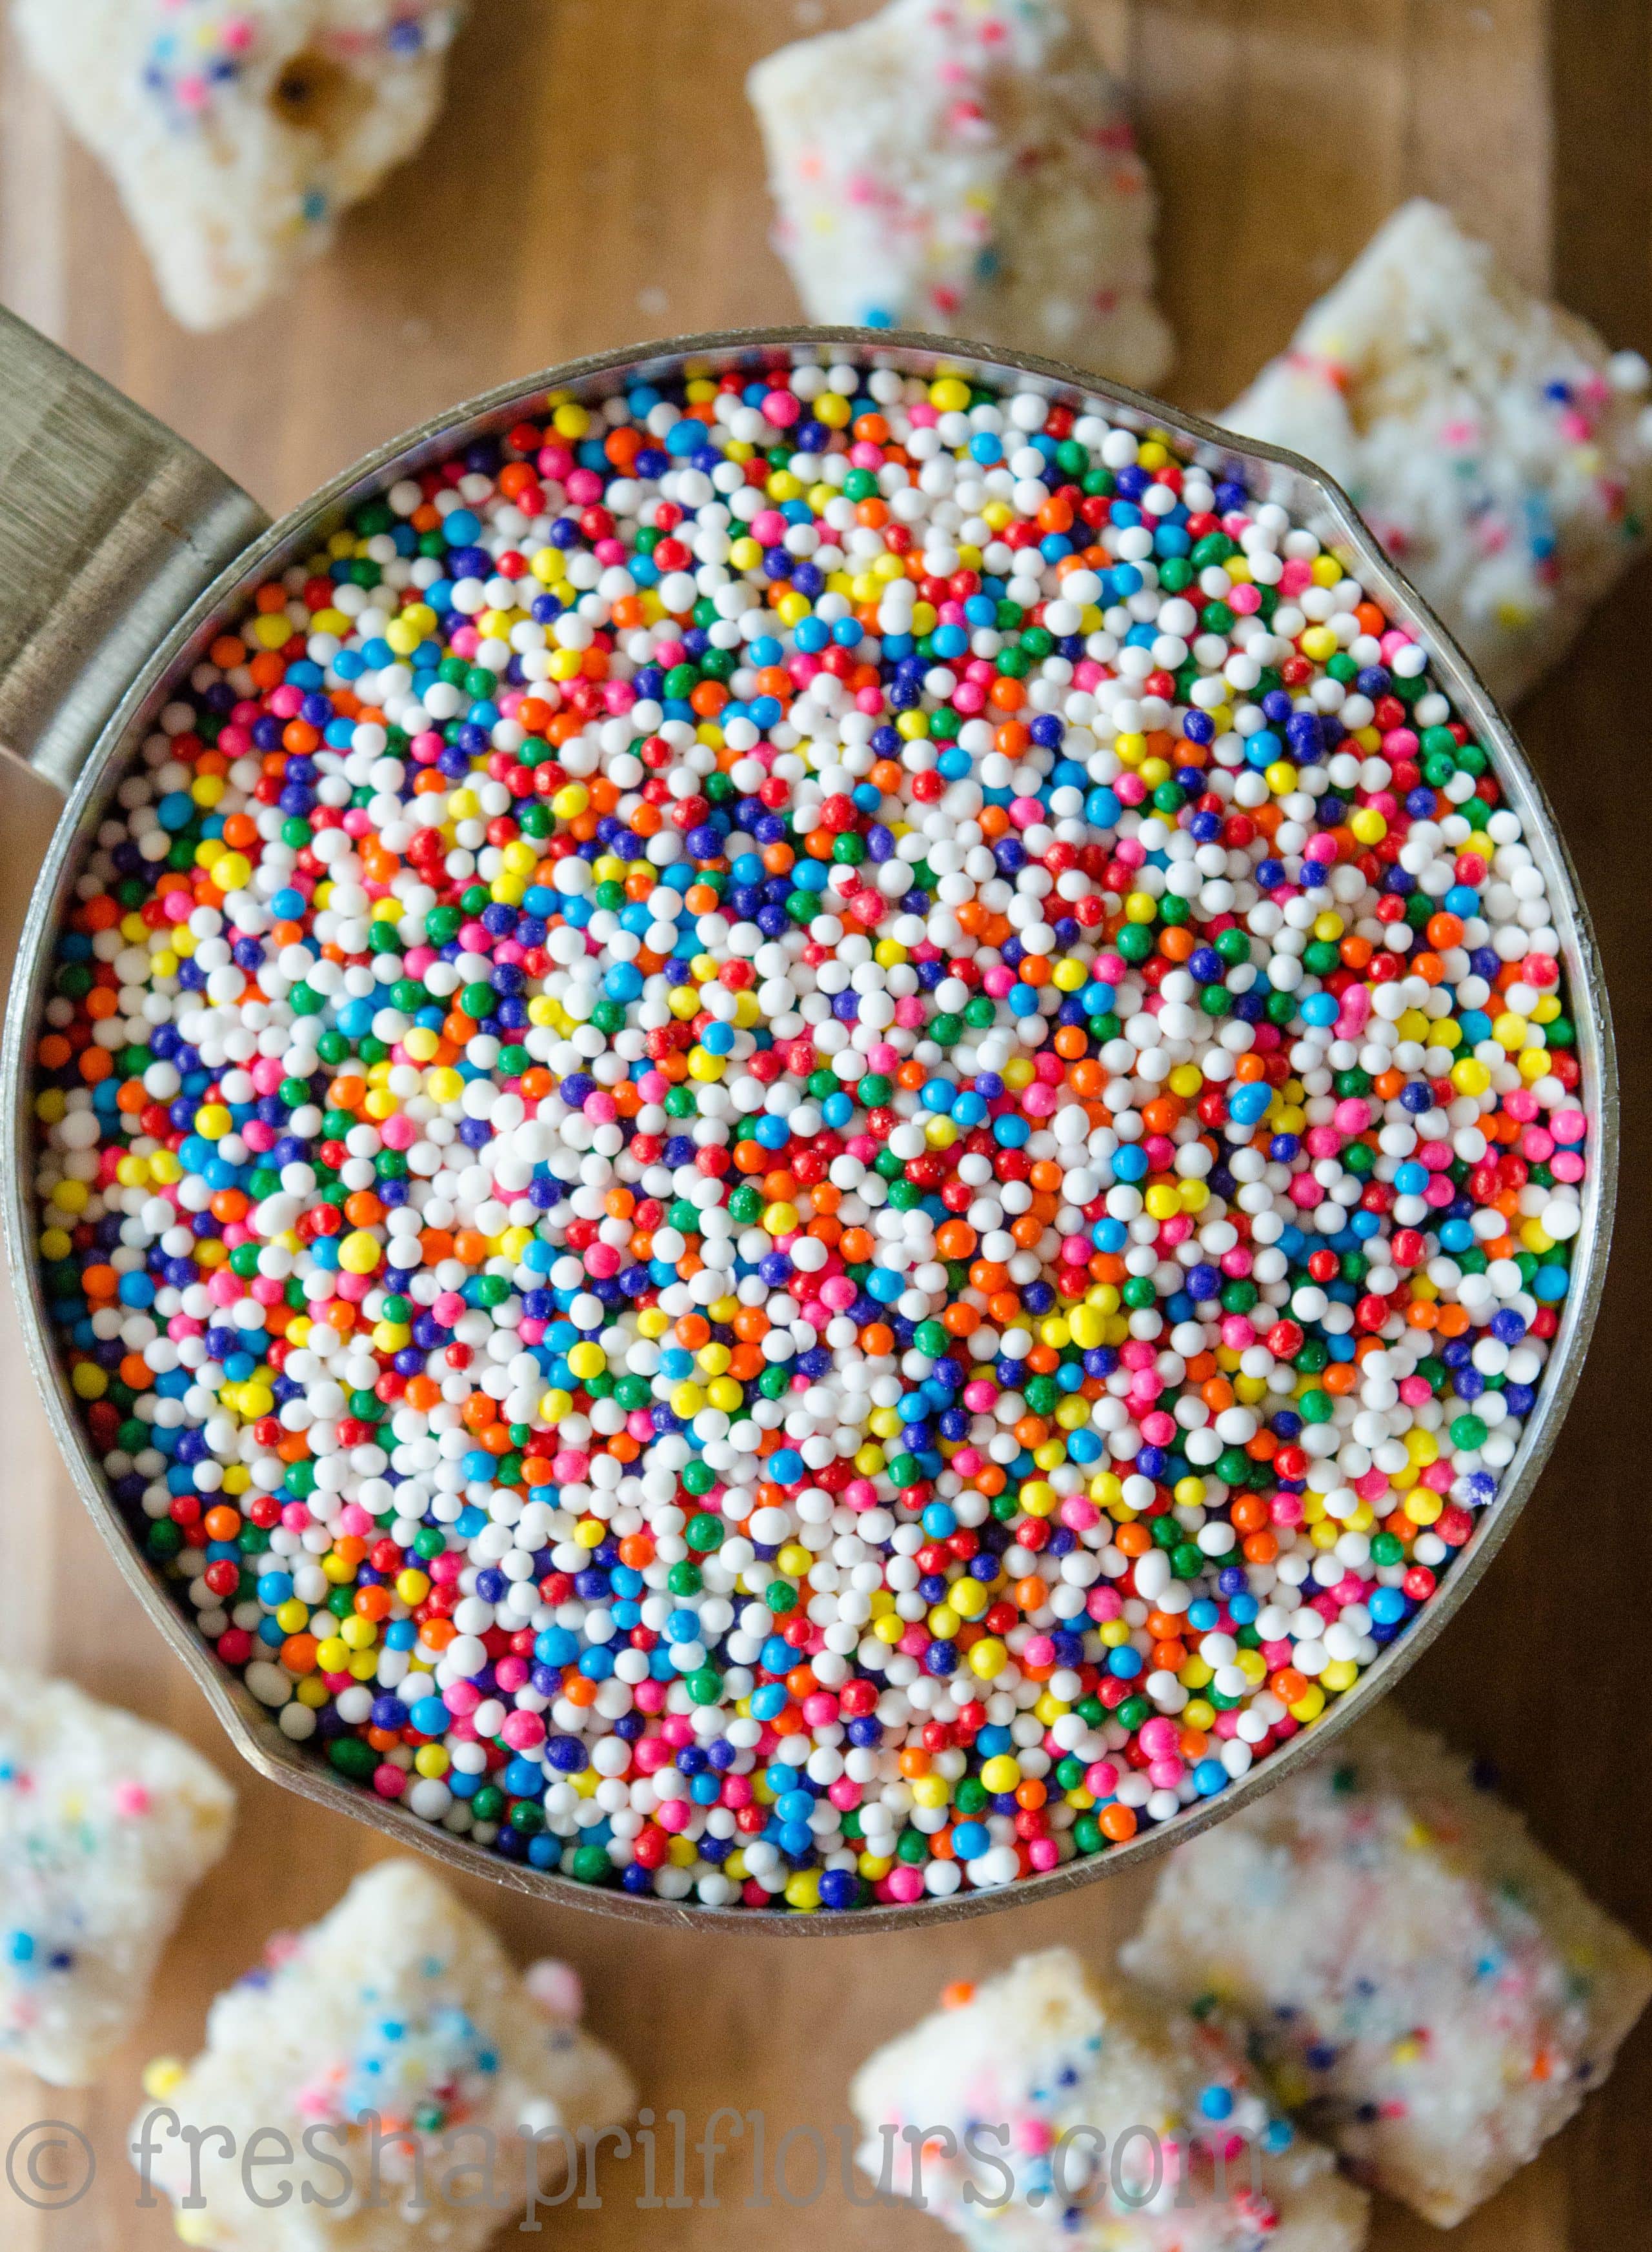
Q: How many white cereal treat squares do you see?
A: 7